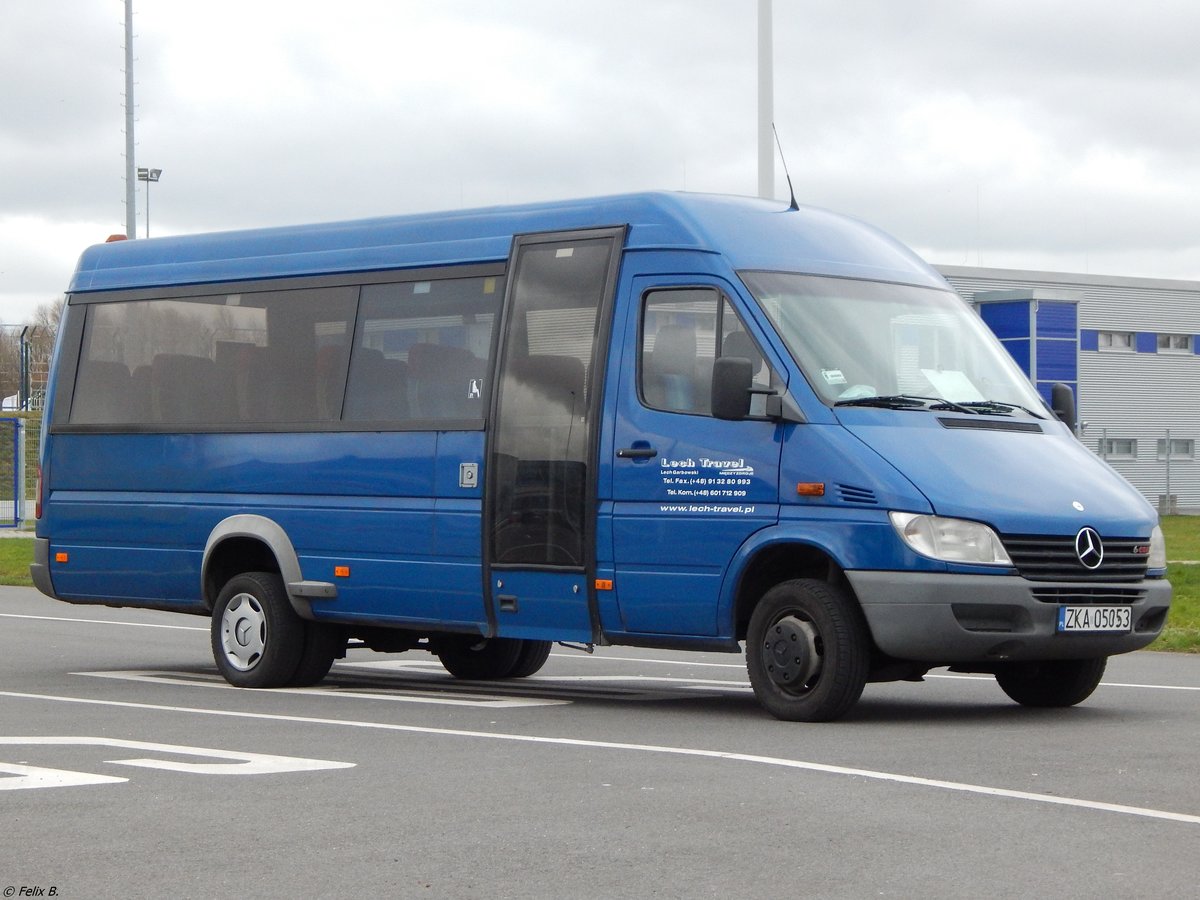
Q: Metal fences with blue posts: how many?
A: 1